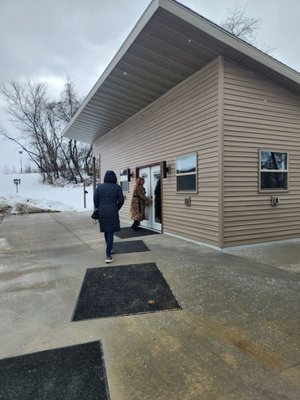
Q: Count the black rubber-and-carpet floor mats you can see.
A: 4